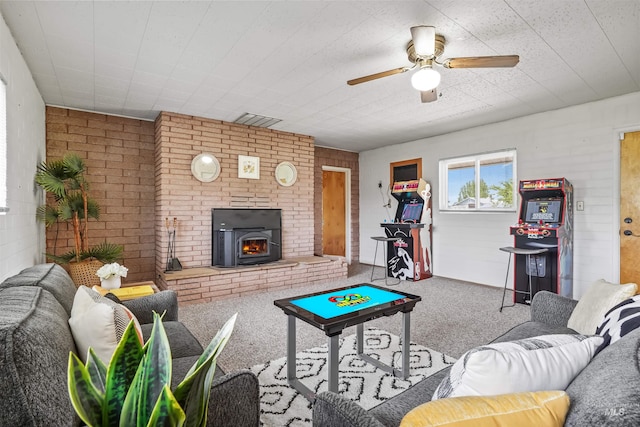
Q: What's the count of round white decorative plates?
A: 2